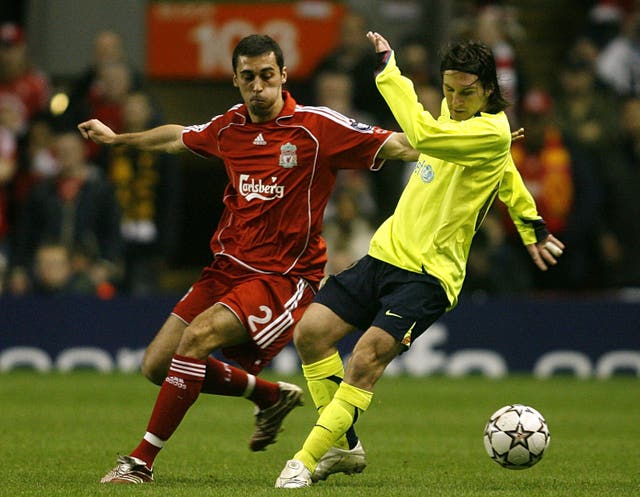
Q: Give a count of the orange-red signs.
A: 1